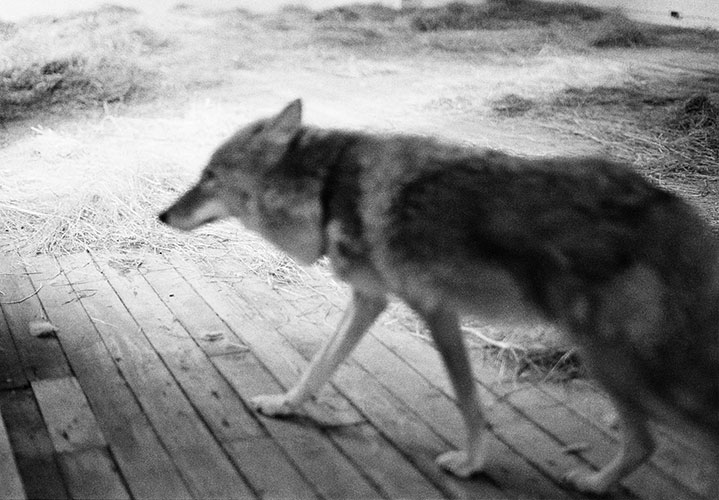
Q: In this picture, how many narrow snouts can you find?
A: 1